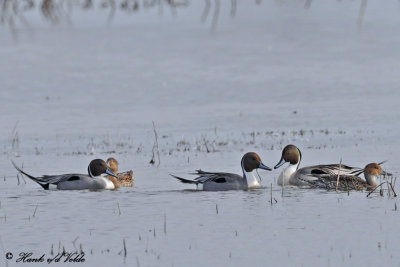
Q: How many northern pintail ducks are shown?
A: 5